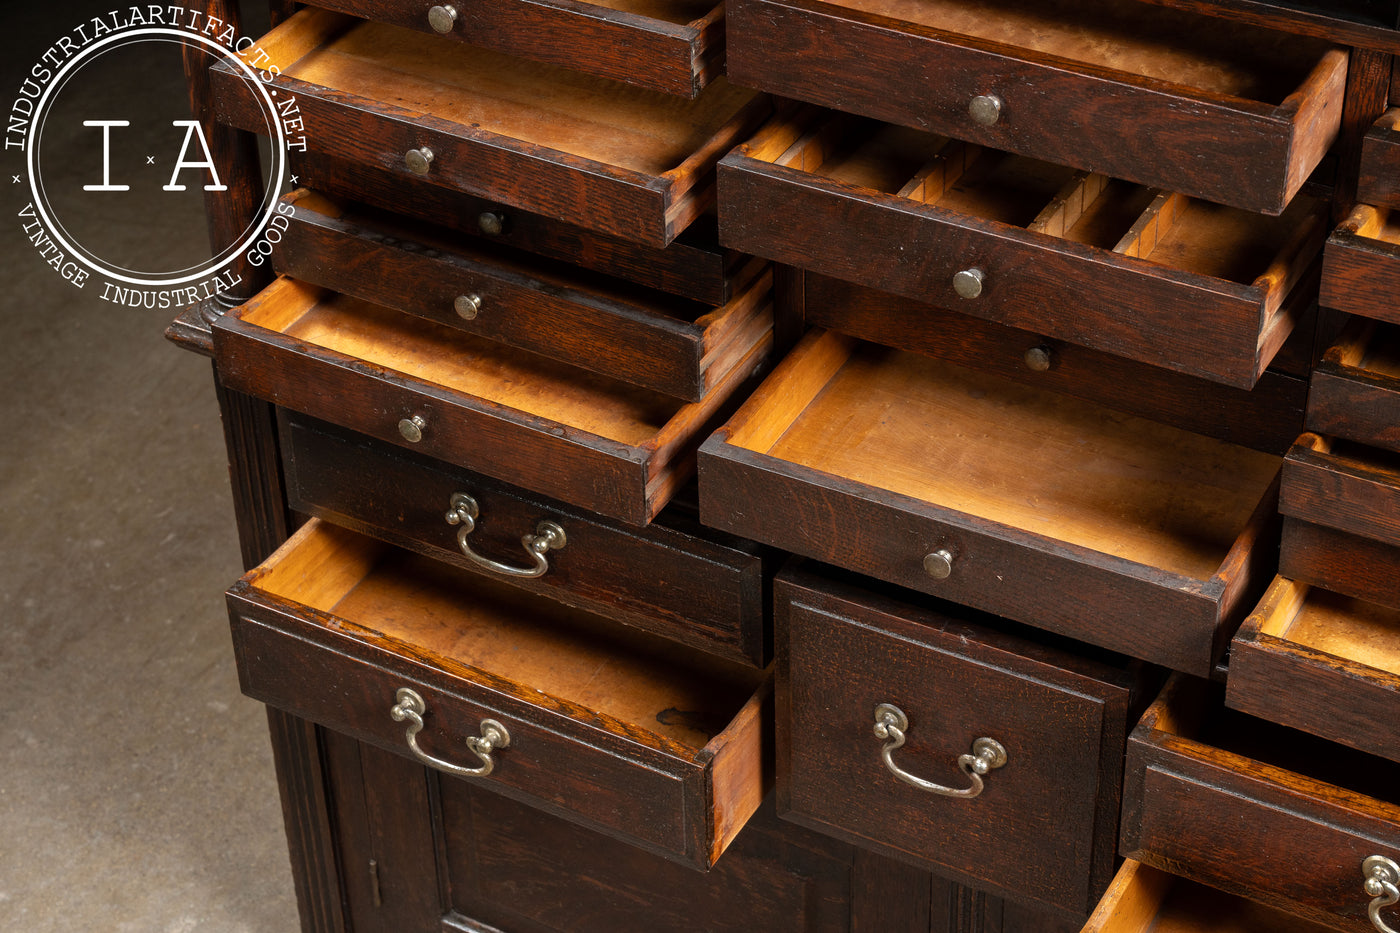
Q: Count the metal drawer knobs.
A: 9